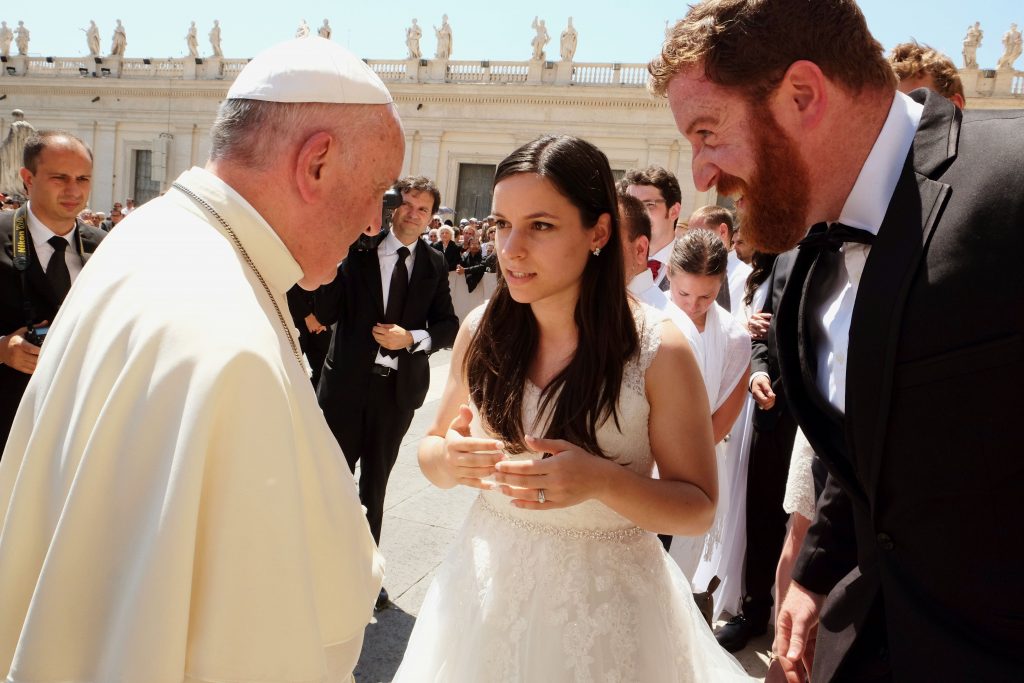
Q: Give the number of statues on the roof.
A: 14